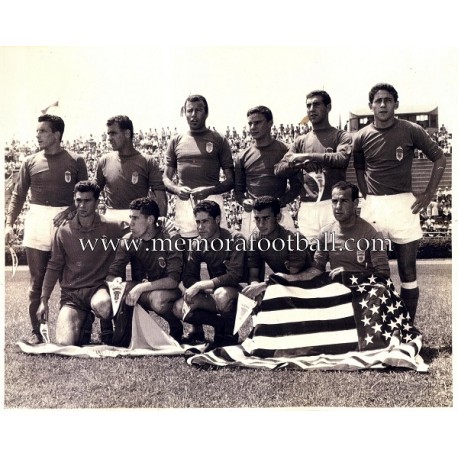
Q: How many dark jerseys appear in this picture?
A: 11